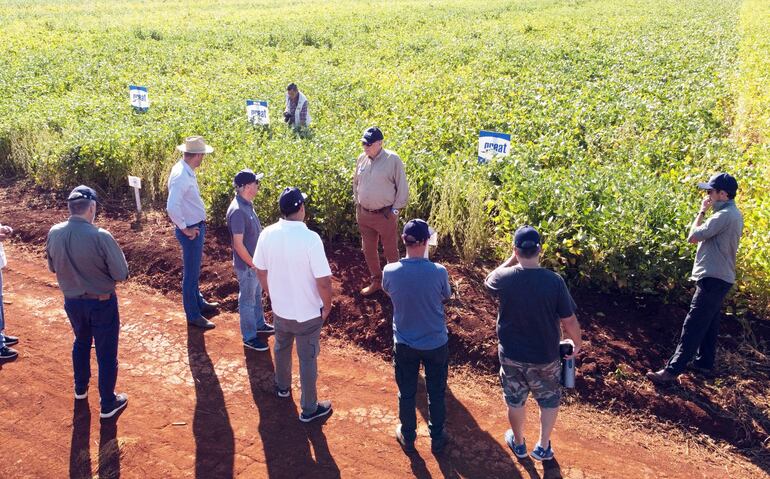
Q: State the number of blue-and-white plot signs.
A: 3